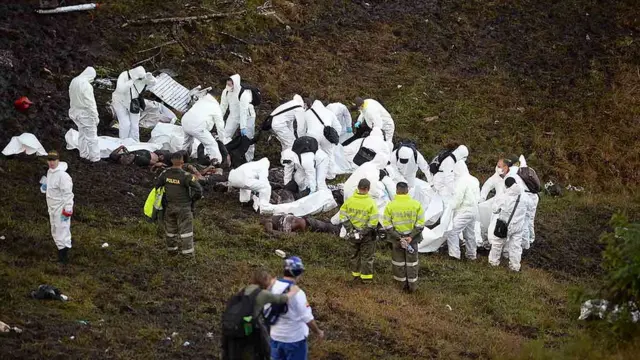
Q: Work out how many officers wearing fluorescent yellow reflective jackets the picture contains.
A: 2